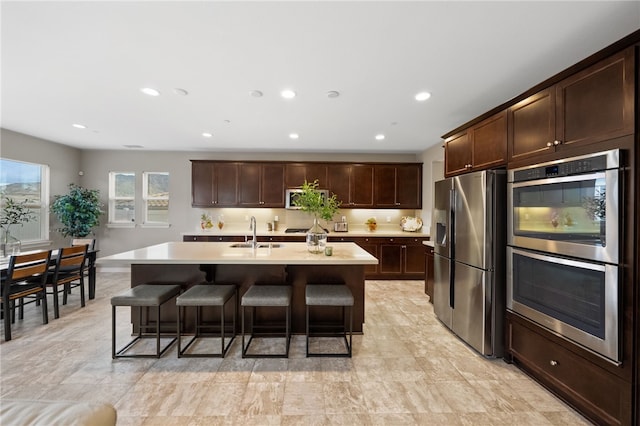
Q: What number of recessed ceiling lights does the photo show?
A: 7